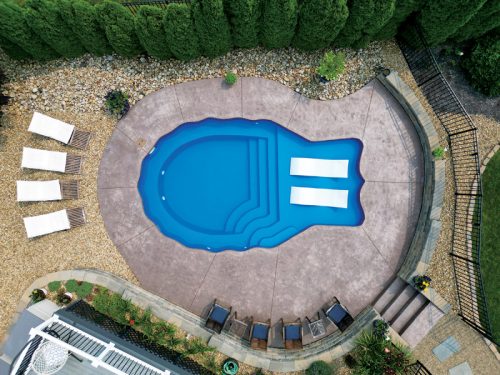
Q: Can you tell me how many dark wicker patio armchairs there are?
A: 4